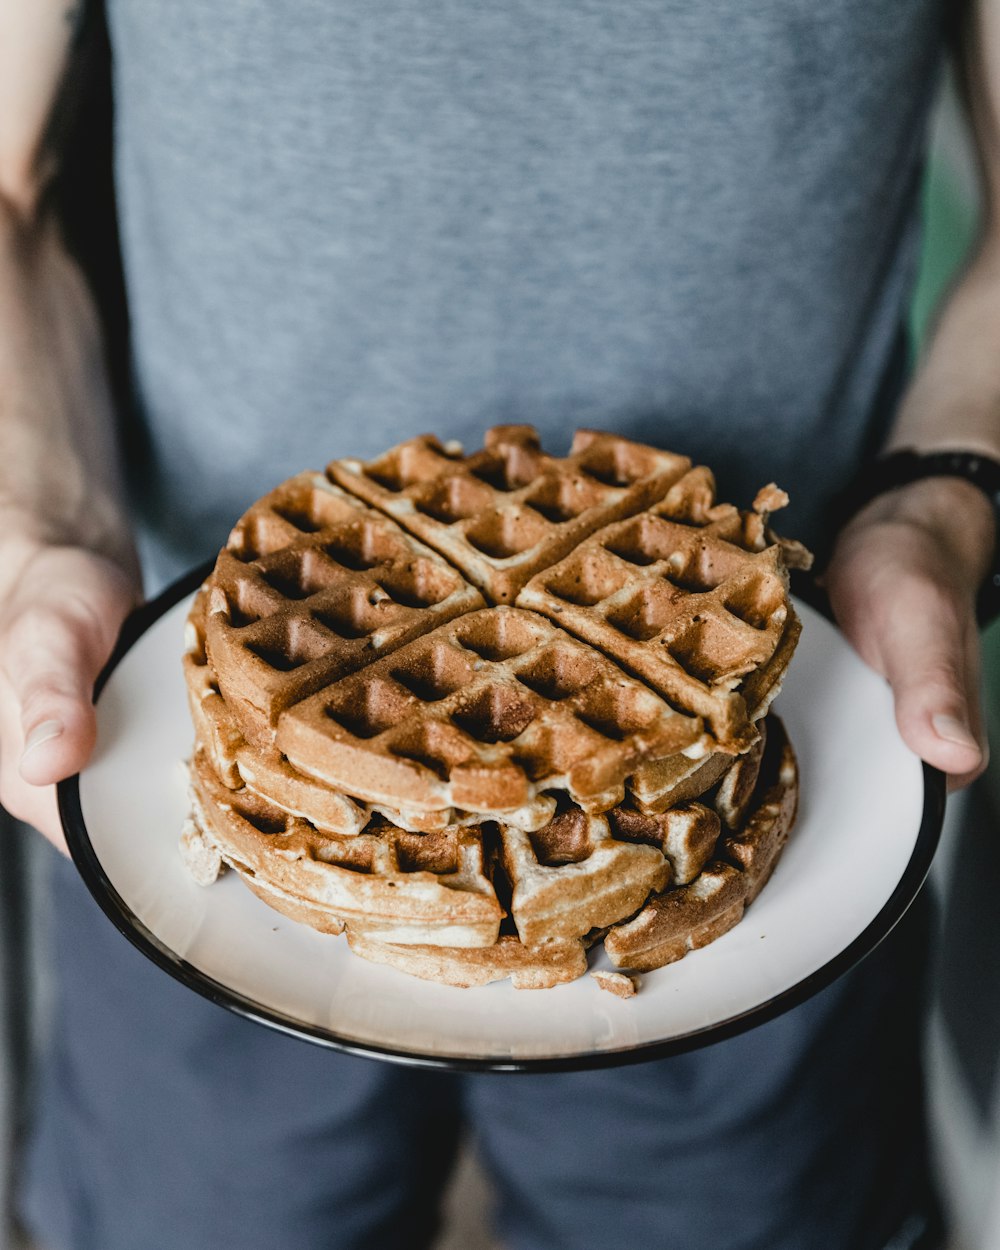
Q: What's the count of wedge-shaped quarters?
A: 4